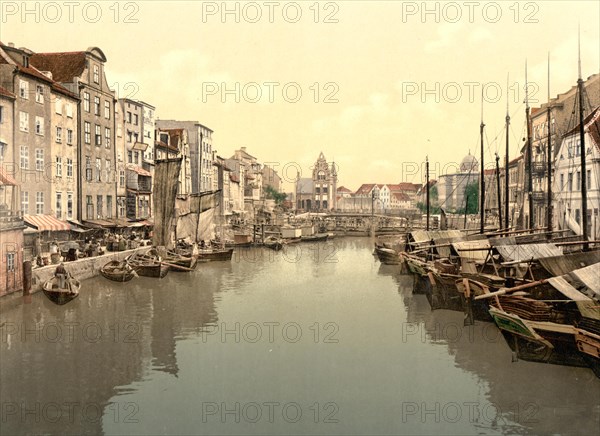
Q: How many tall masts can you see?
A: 7